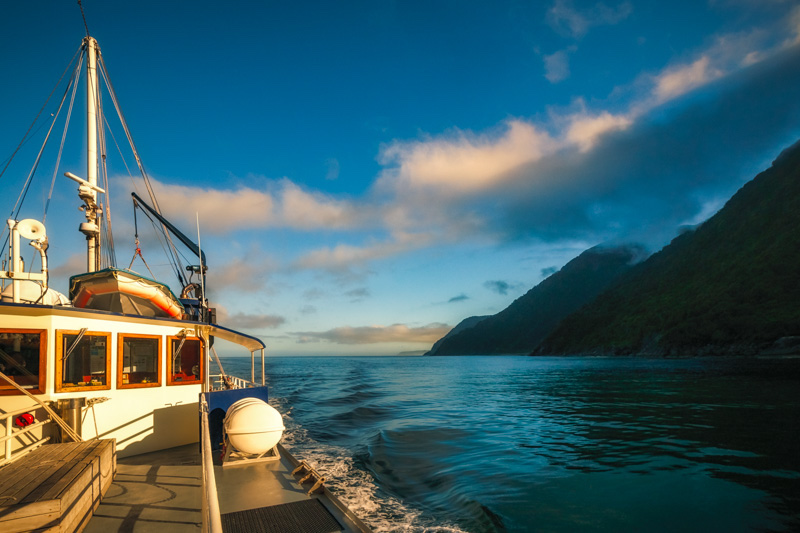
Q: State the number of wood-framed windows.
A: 4